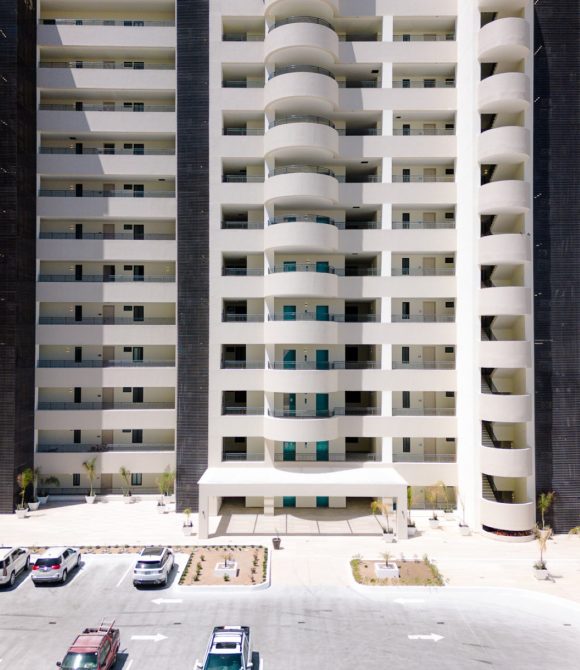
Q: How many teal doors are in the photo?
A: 14